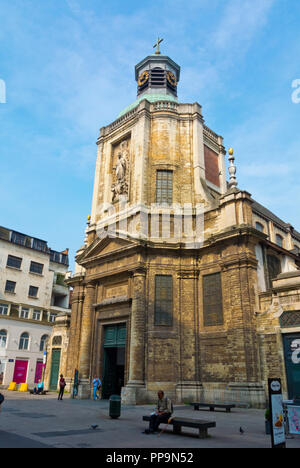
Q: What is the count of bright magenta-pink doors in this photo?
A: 2